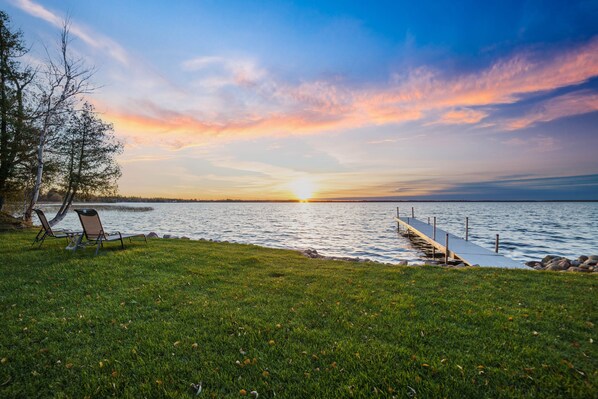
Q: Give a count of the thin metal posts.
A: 8